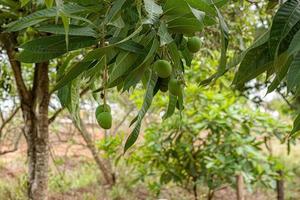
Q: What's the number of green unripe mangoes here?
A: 5